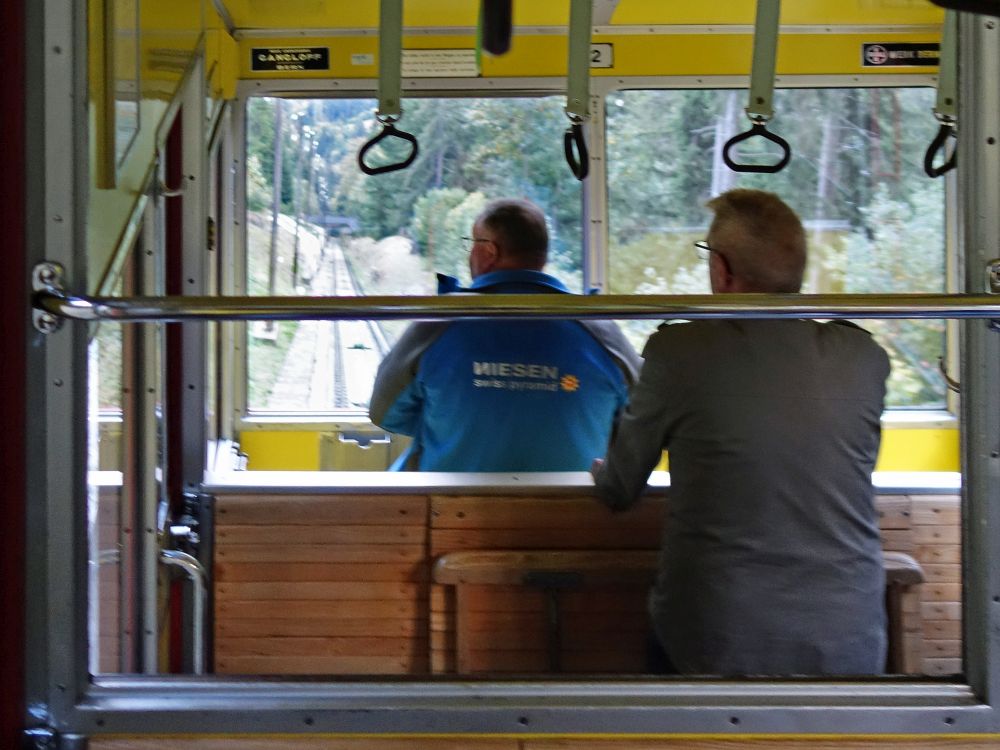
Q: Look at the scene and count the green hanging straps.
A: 4